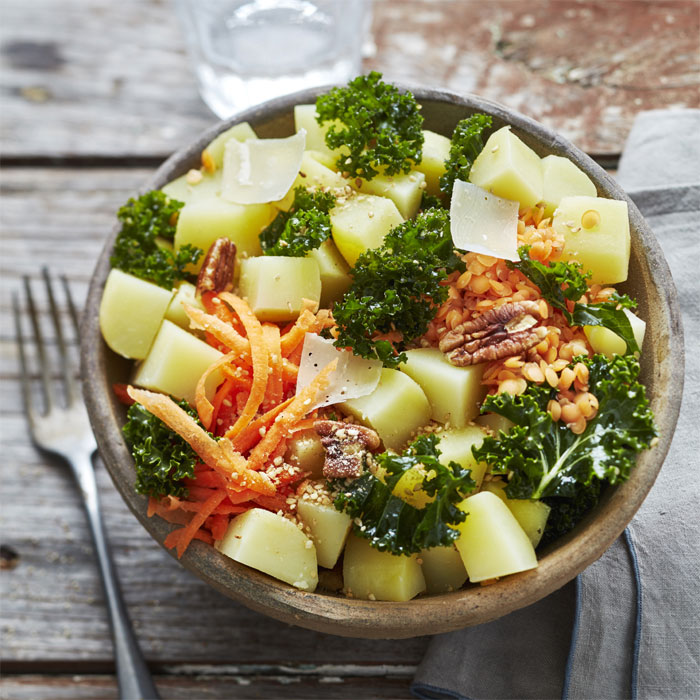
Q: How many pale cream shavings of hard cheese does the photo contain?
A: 3